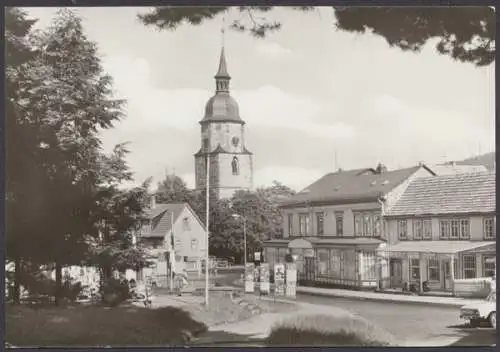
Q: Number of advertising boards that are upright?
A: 4